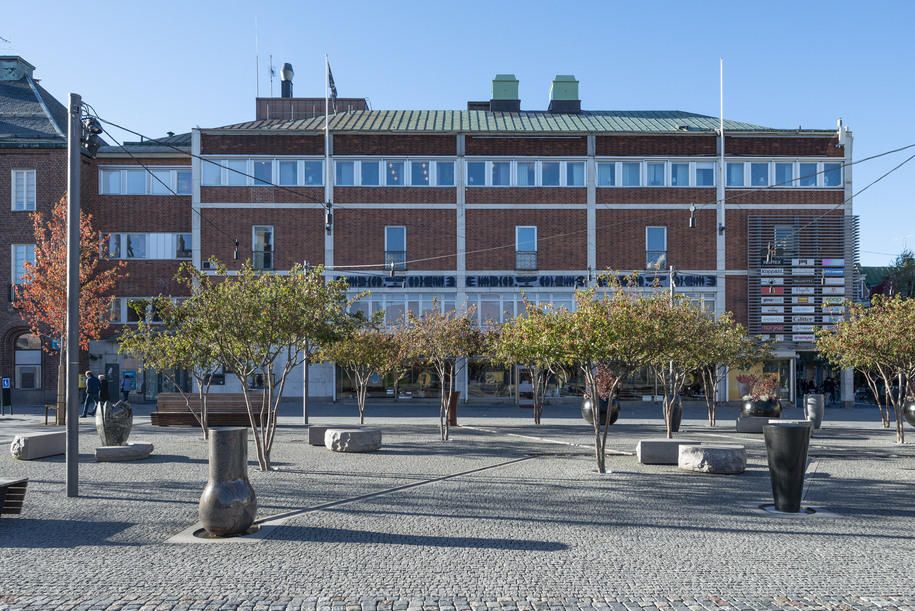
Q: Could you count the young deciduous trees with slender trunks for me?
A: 11